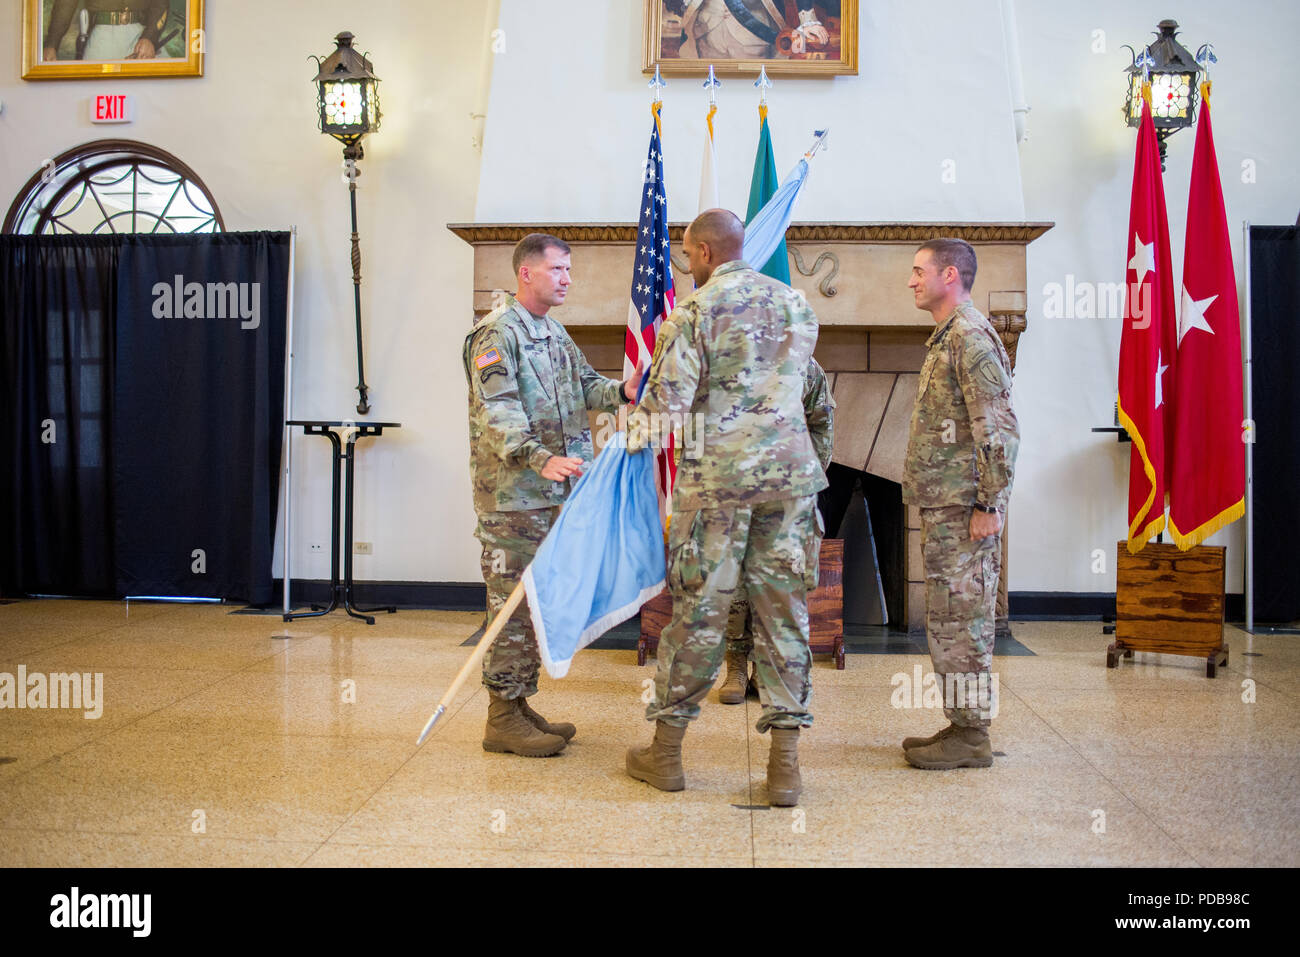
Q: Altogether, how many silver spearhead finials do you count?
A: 6